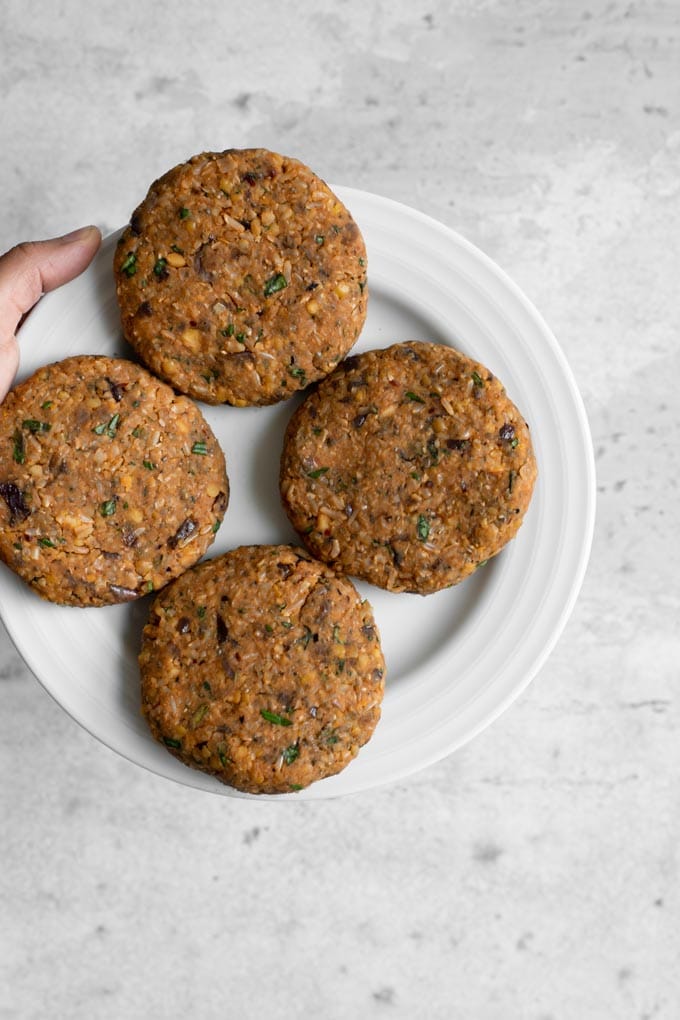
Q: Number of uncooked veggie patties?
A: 4